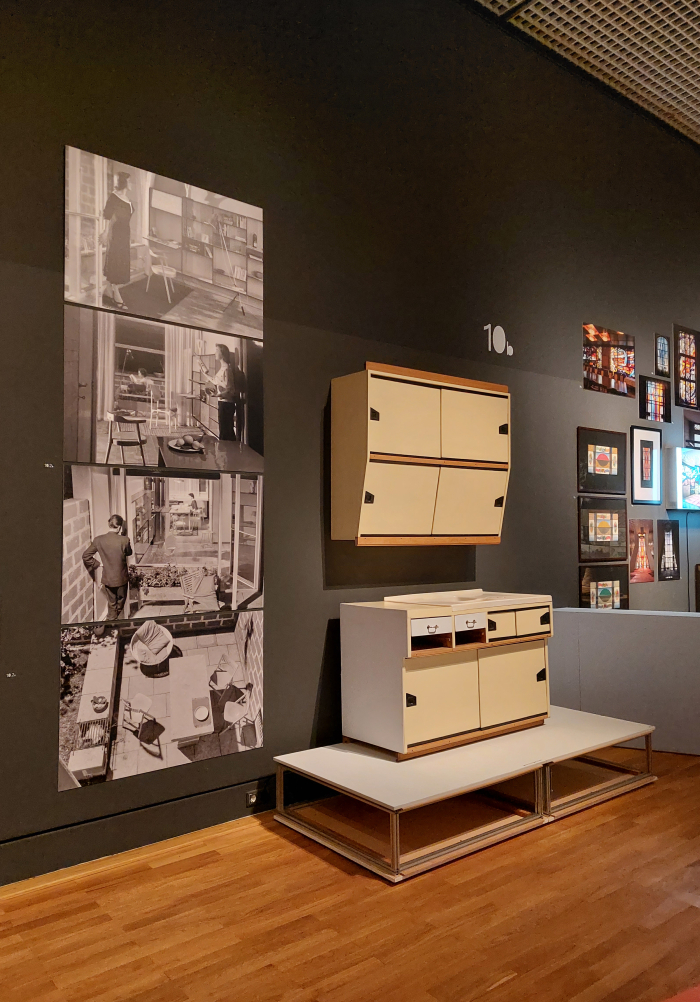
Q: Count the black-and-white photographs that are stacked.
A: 4